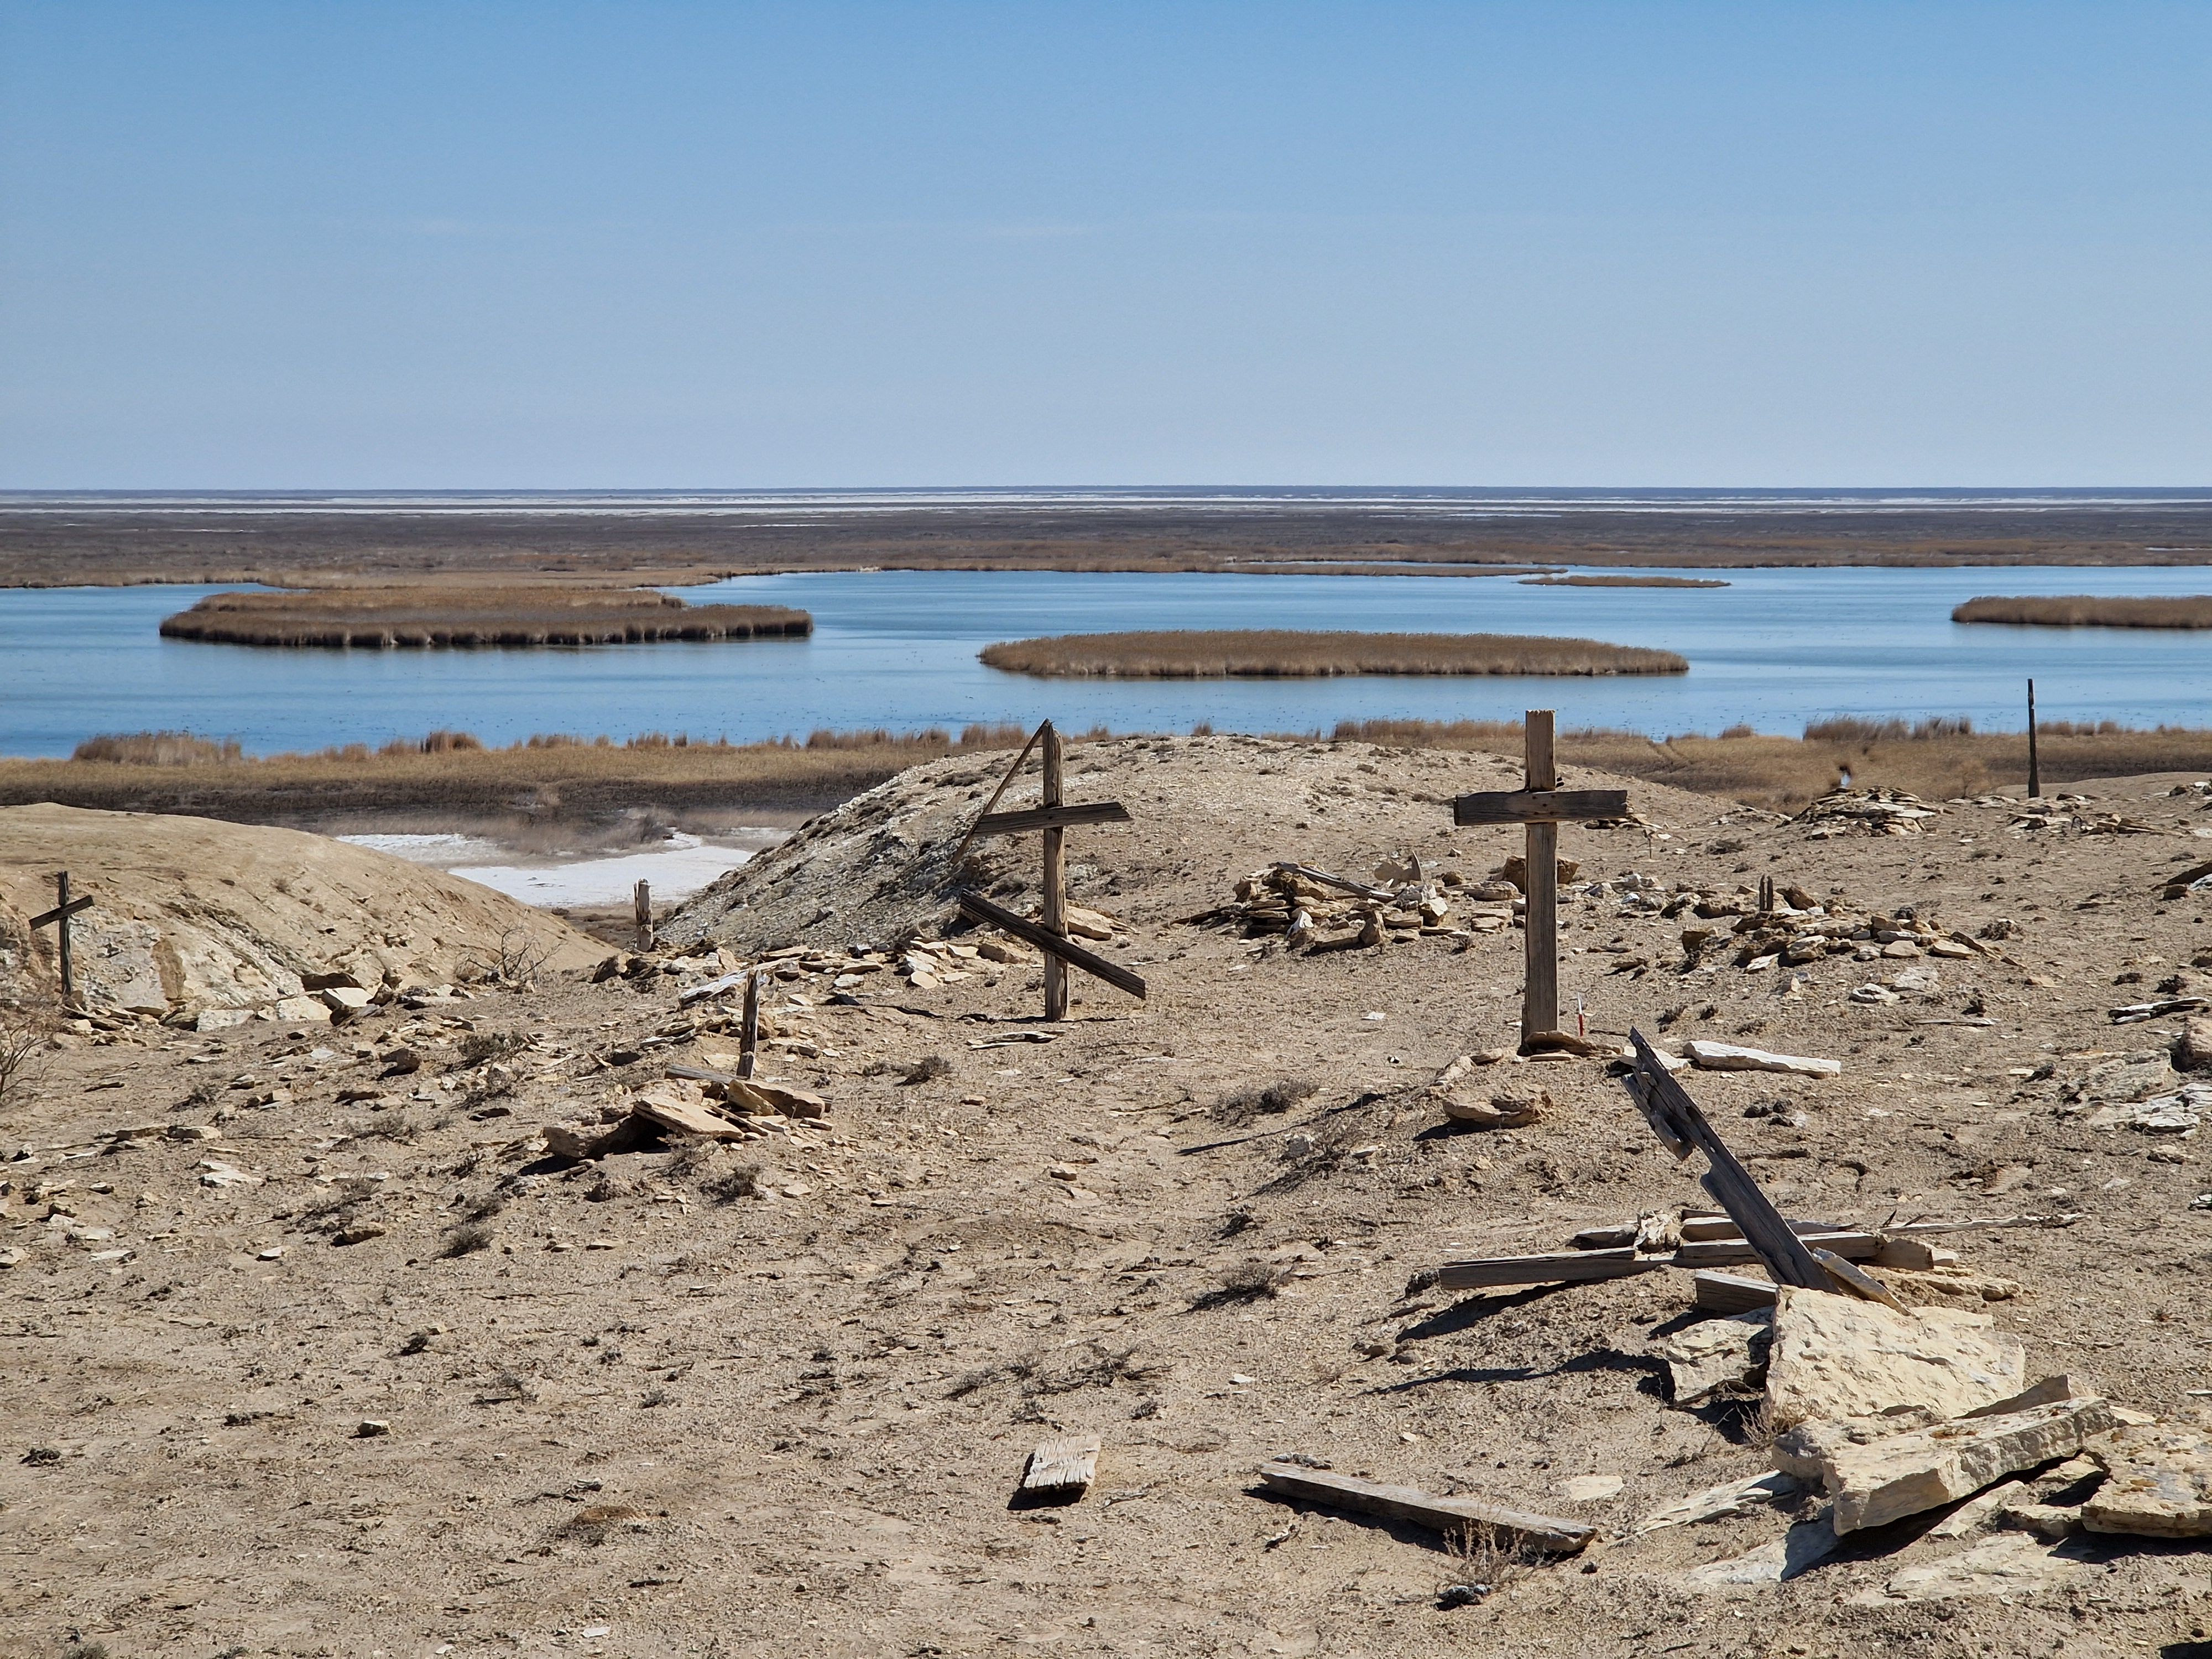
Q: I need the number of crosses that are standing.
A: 3